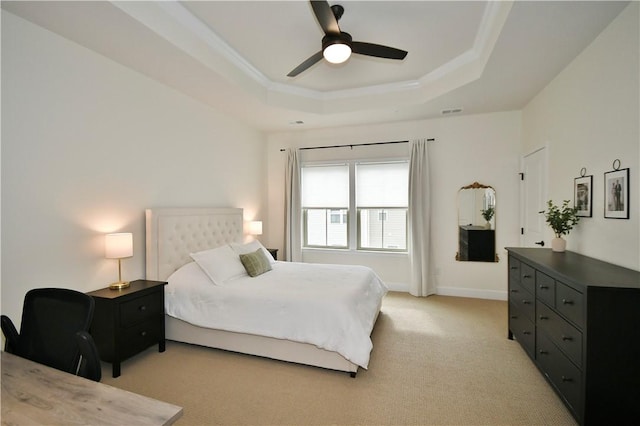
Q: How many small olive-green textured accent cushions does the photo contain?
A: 1